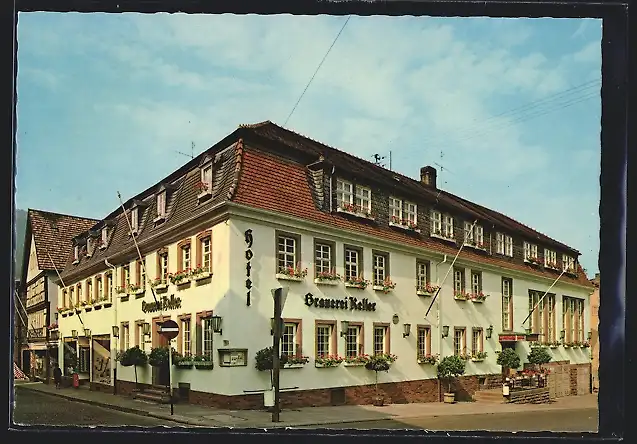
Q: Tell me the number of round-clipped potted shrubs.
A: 7